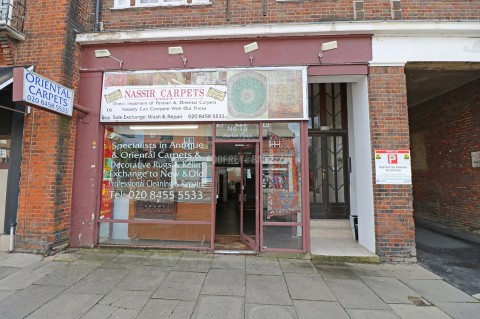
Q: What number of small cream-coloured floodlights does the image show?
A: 4